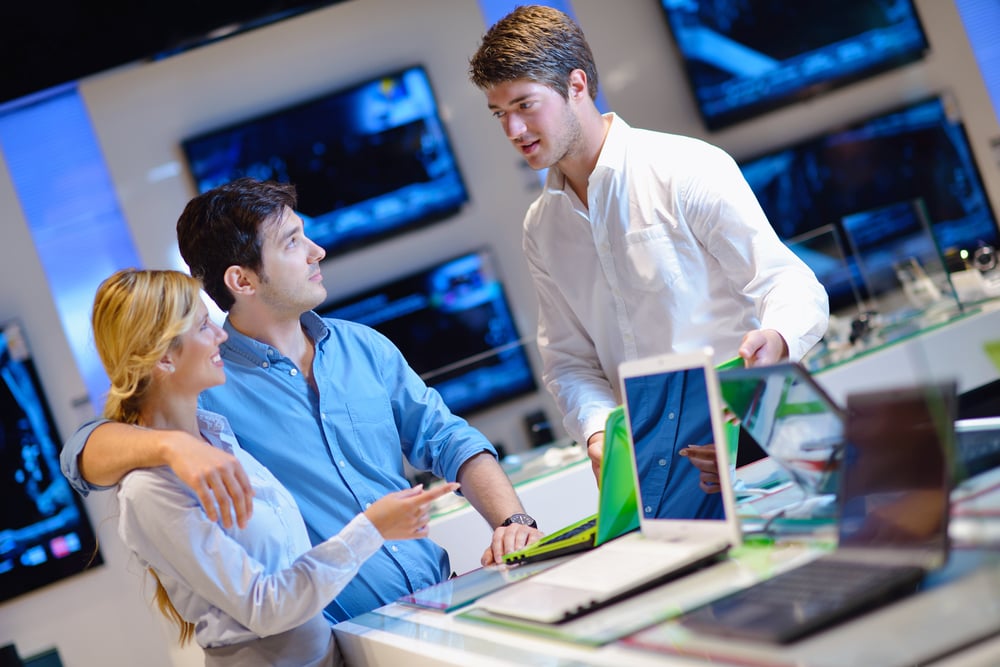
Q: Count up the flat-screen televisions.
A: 5